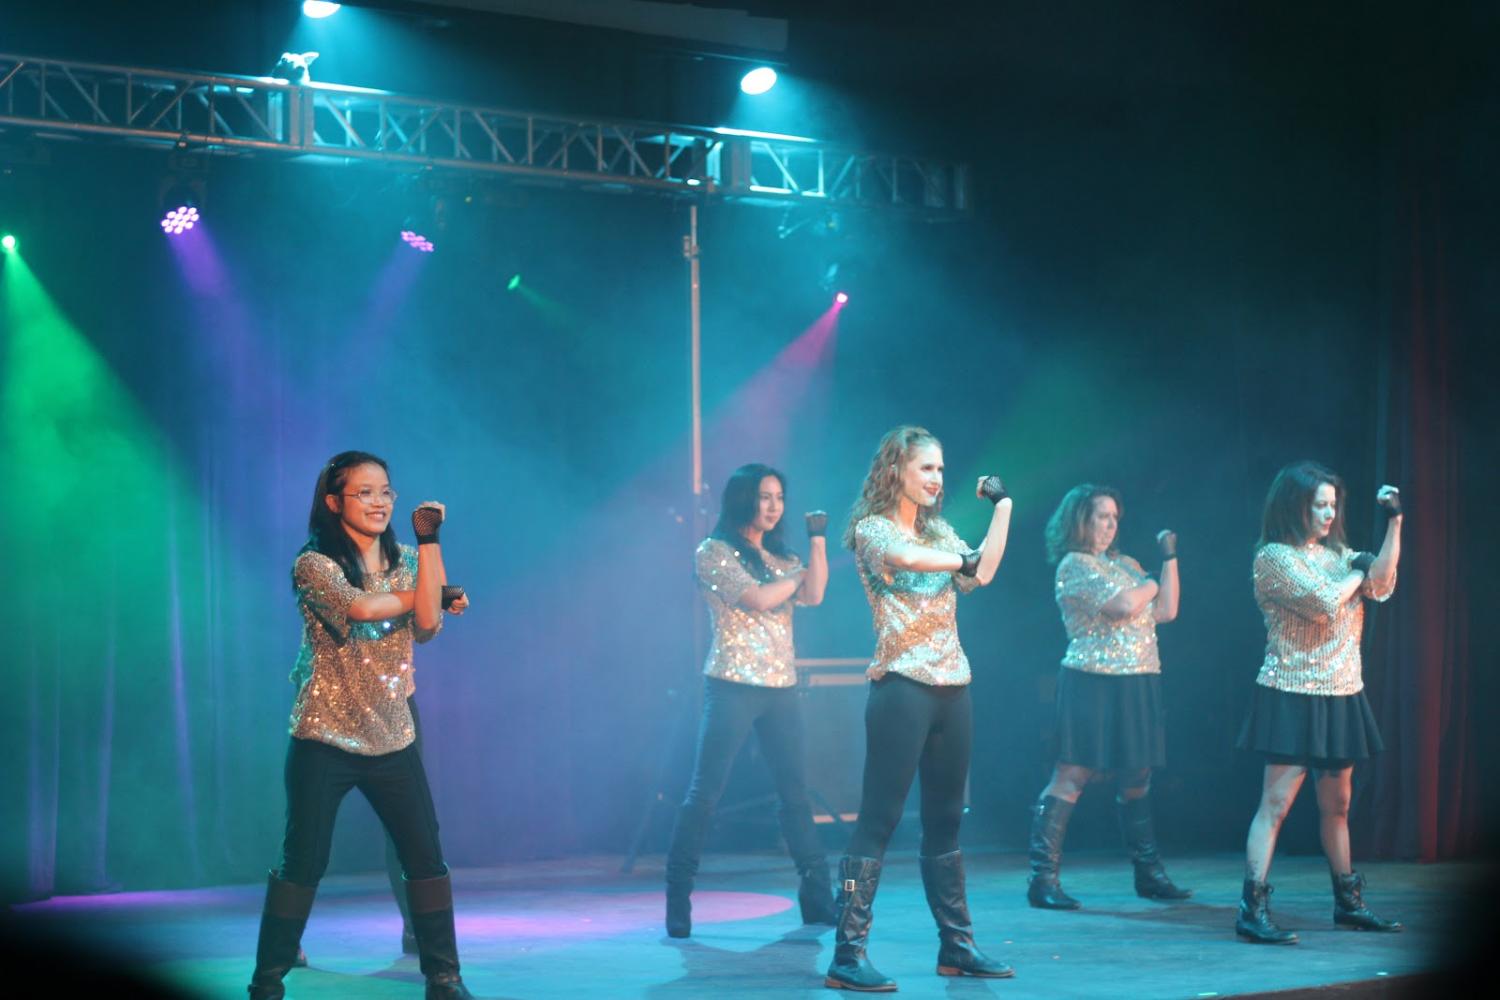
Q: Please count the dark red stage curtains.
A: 1